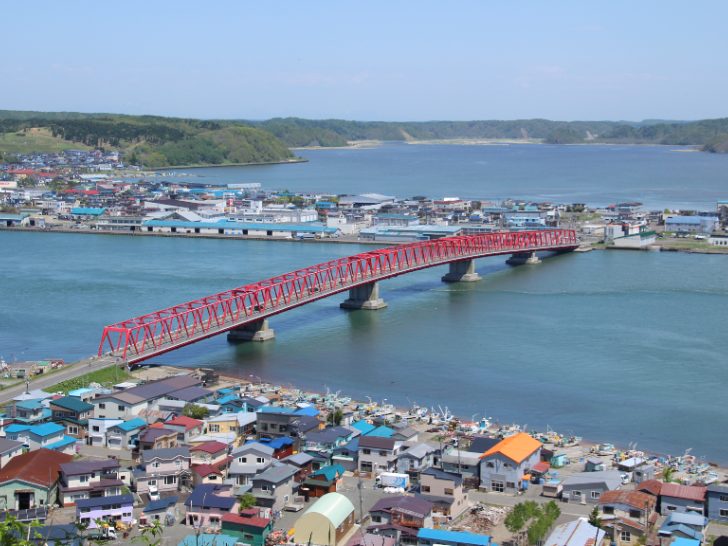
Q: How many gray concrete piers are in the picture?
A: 4